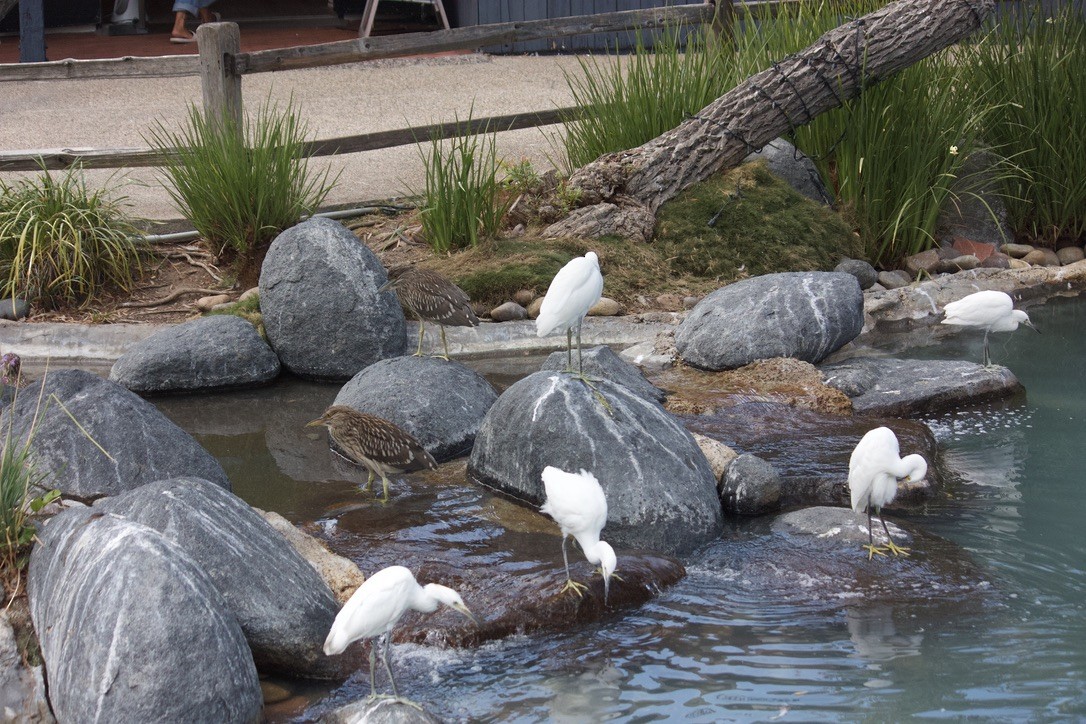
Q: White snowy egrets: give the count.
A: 5